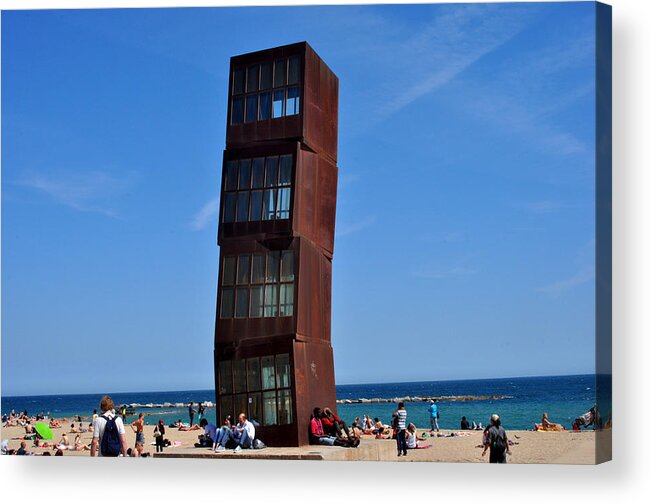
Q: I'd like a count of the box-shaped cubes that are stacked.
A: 4